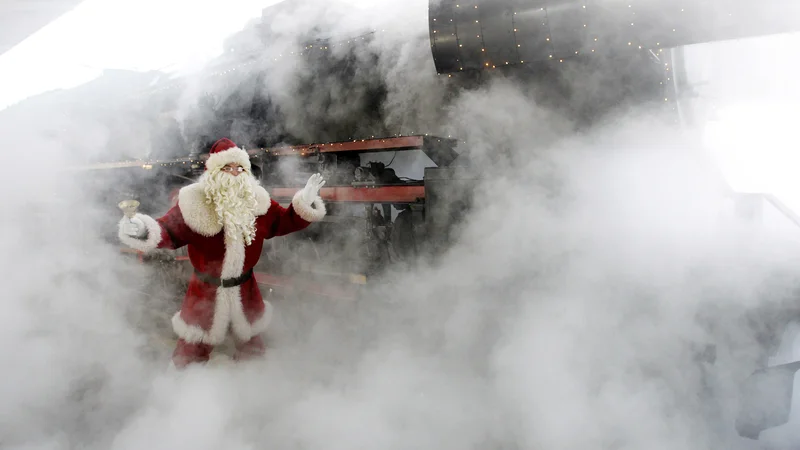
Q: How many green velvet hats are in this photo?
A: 0